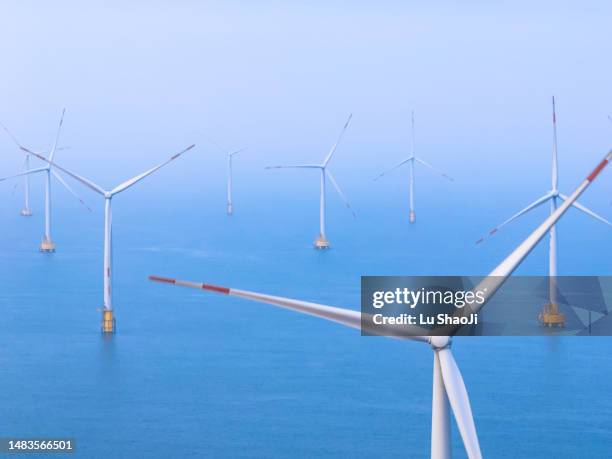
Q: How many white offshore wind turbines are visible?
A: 8